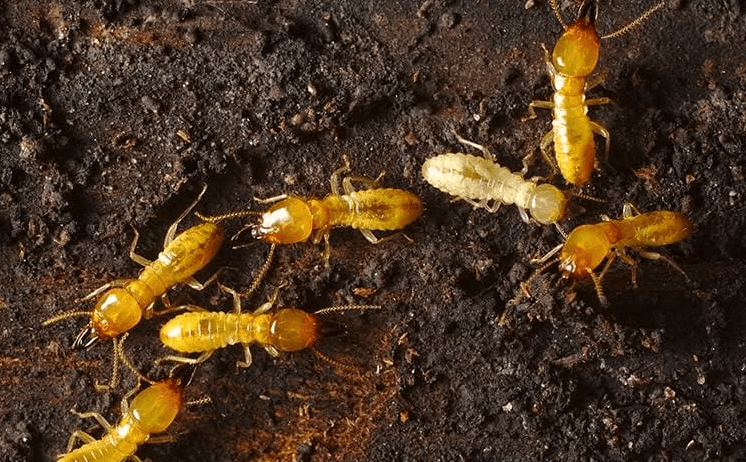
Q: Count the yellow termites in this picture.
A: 6